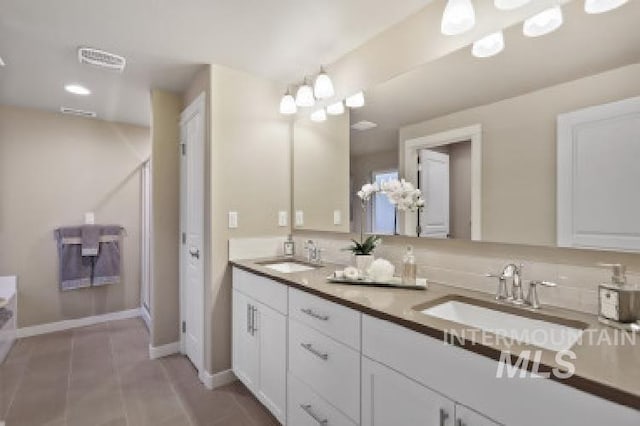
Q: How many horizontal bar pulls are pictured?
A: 3